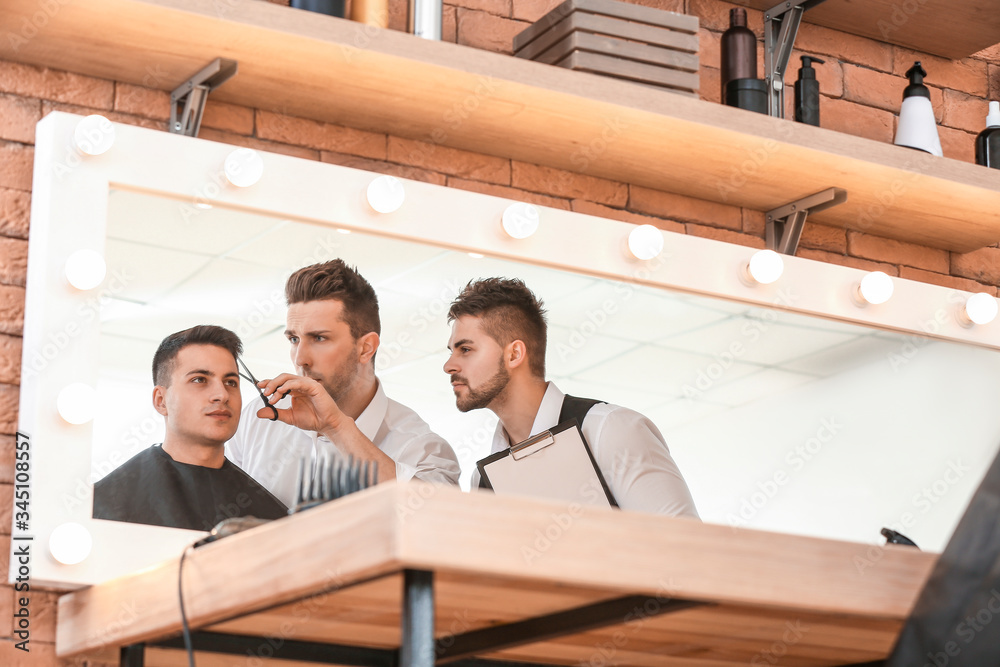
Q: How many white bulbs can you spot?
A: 11